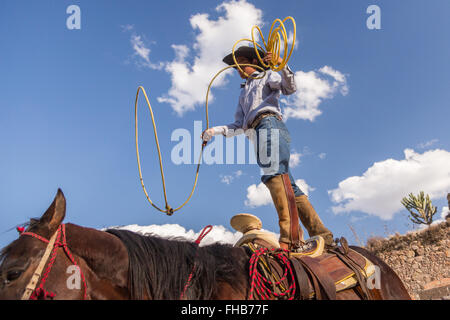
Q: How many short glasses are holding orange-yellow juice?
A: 0